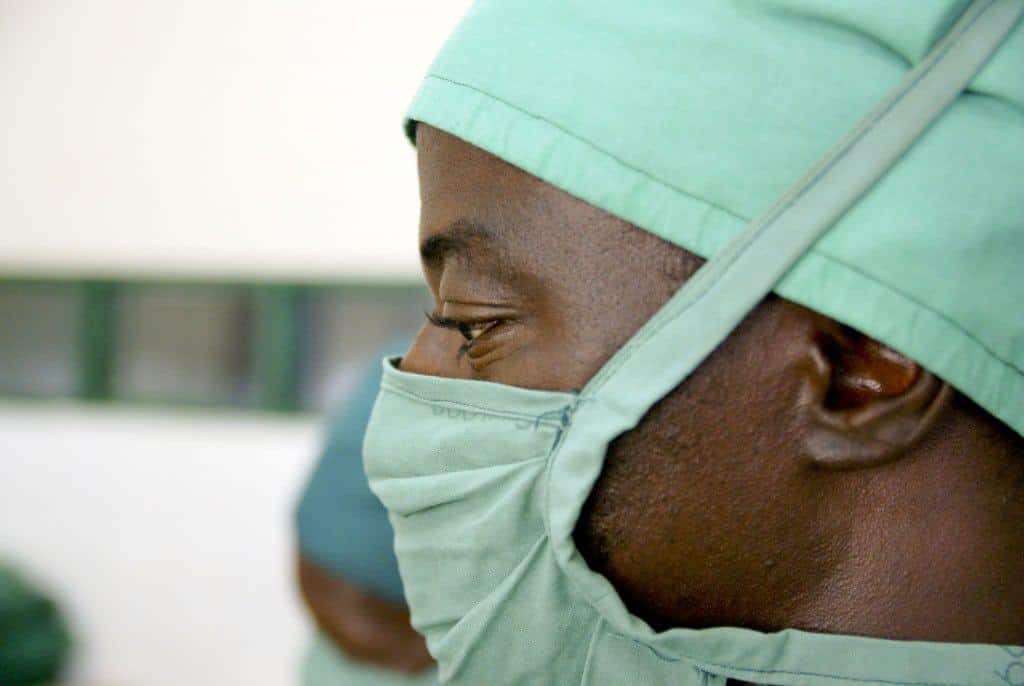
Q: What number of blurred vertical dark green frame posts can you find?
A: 2